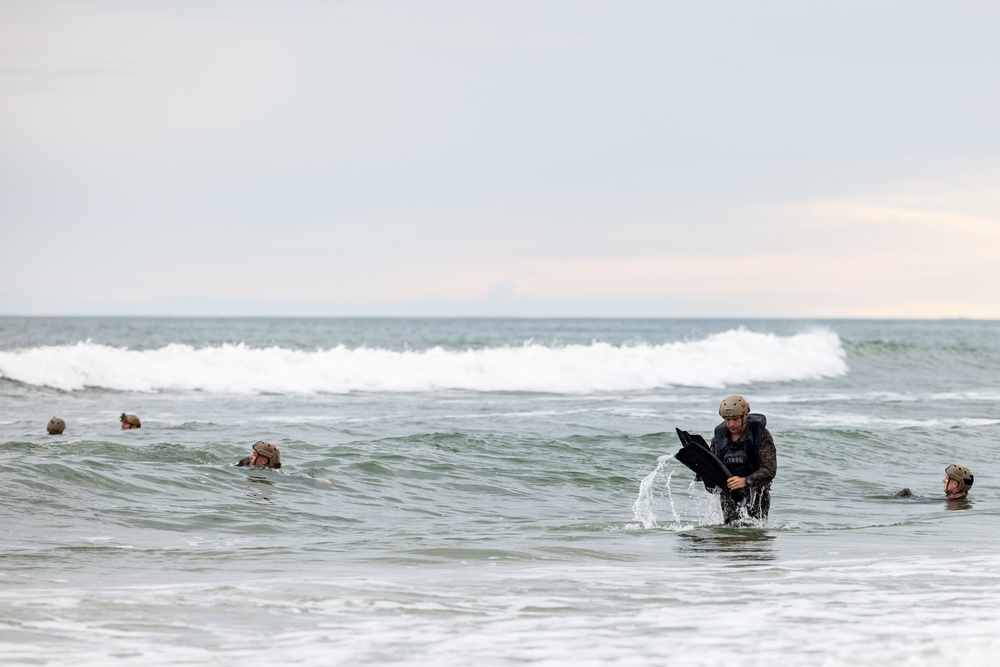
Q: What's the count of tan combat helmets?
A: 5